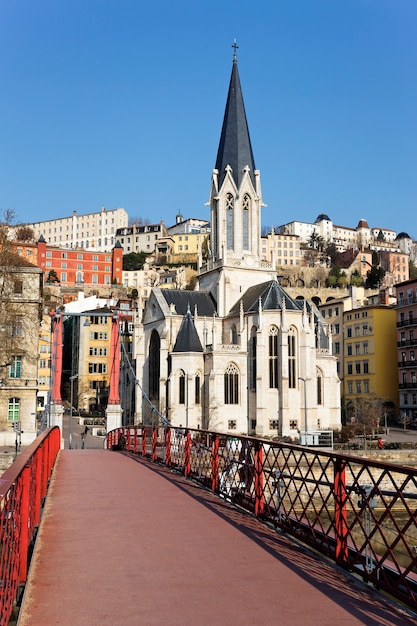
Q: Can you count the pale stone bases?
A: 2